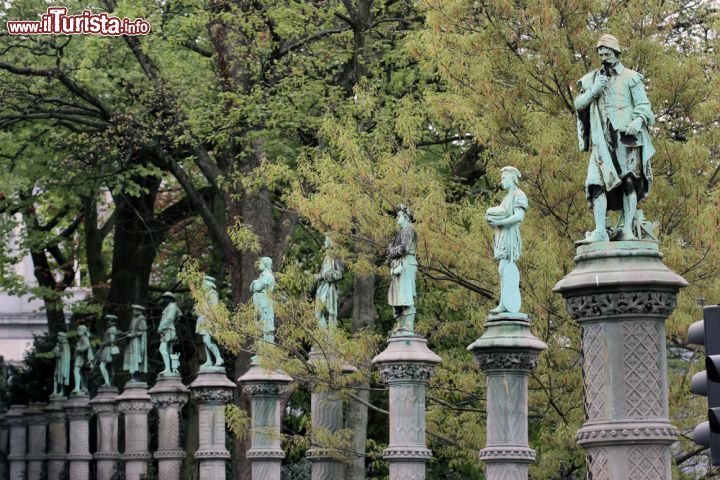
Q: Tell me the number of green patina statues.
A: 11